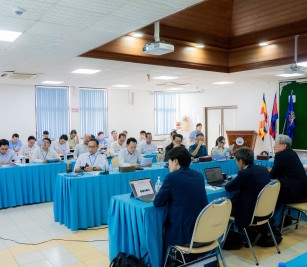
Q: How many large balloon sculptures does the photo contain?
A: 0